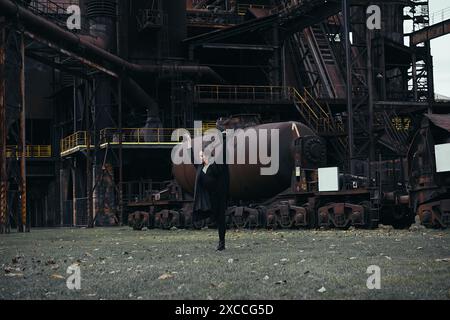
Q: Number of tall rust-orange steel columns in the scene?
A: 2